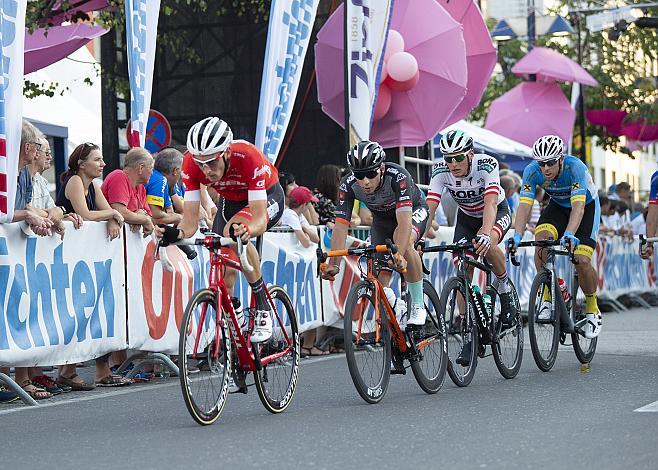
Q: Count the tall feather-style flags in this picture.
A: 4